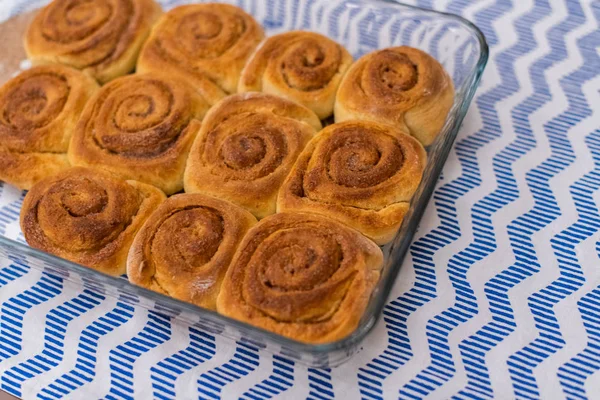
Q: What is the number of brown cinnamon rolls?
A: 11